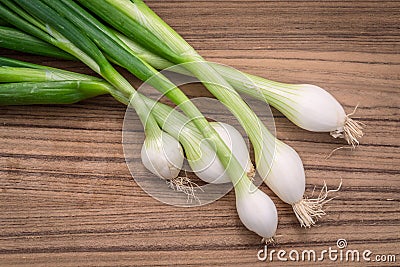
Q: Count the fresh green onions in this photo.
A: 5